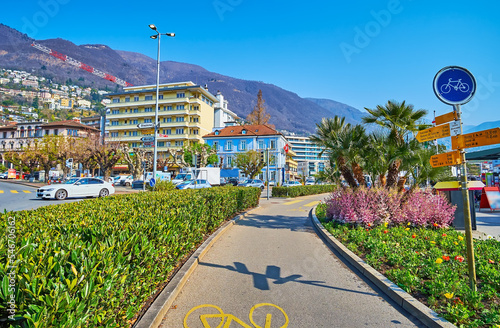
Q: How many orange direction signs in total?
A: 4